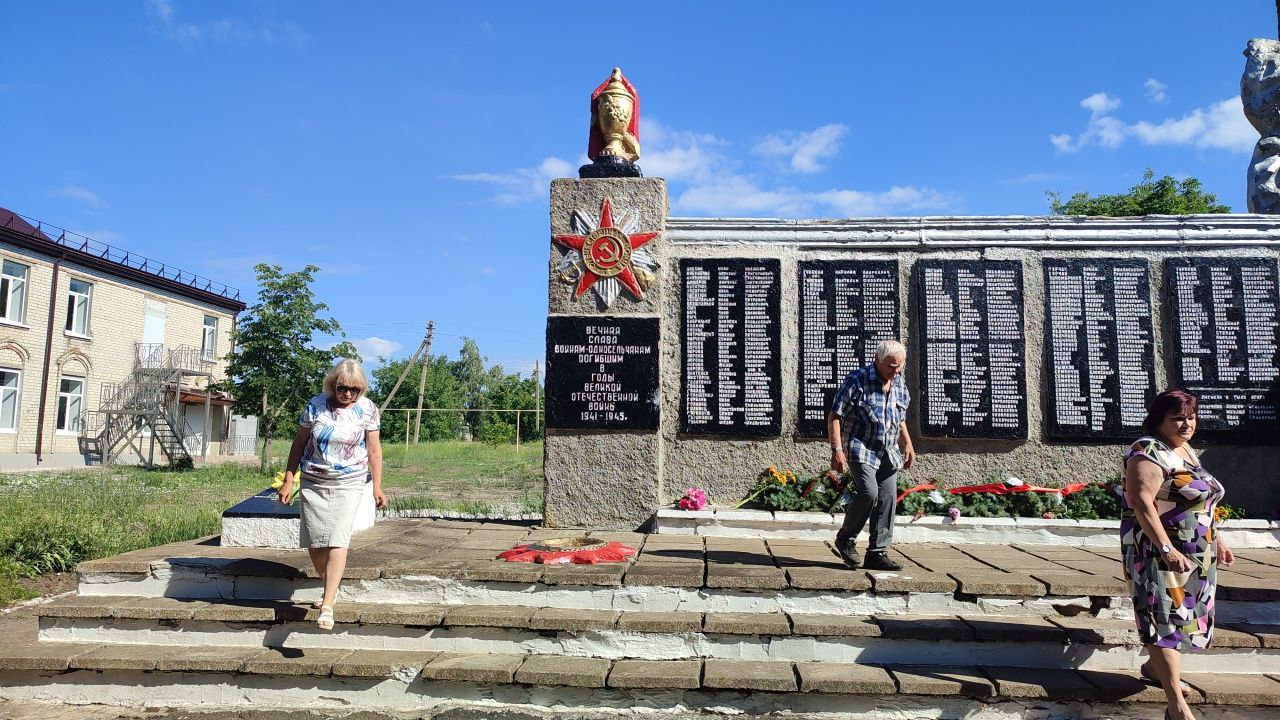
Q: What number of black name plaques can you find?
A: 5